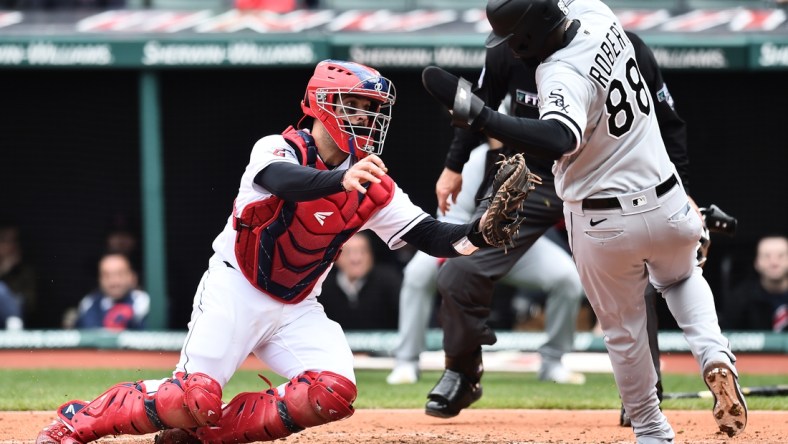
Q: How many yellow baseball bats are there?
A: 0